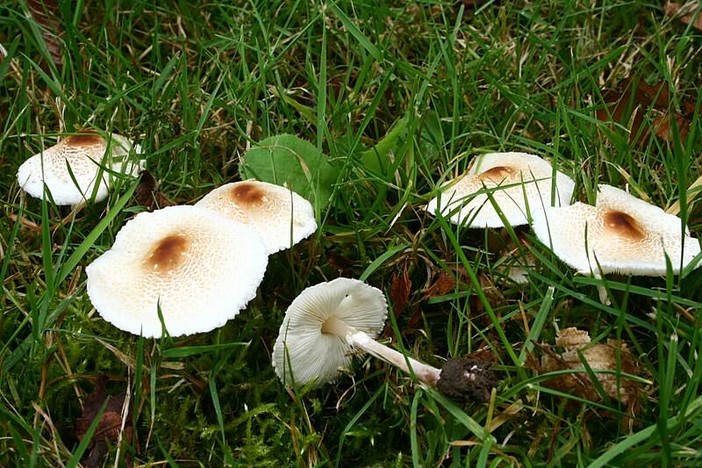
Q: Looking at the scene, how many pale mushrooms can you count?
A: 6